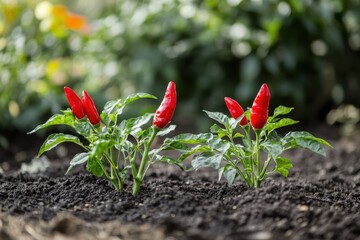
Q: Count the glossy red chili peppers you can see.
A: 5